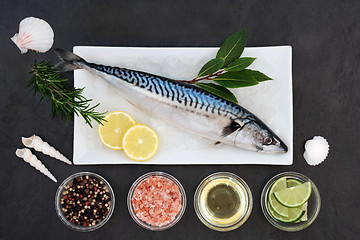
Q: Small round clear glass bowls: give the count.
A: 4